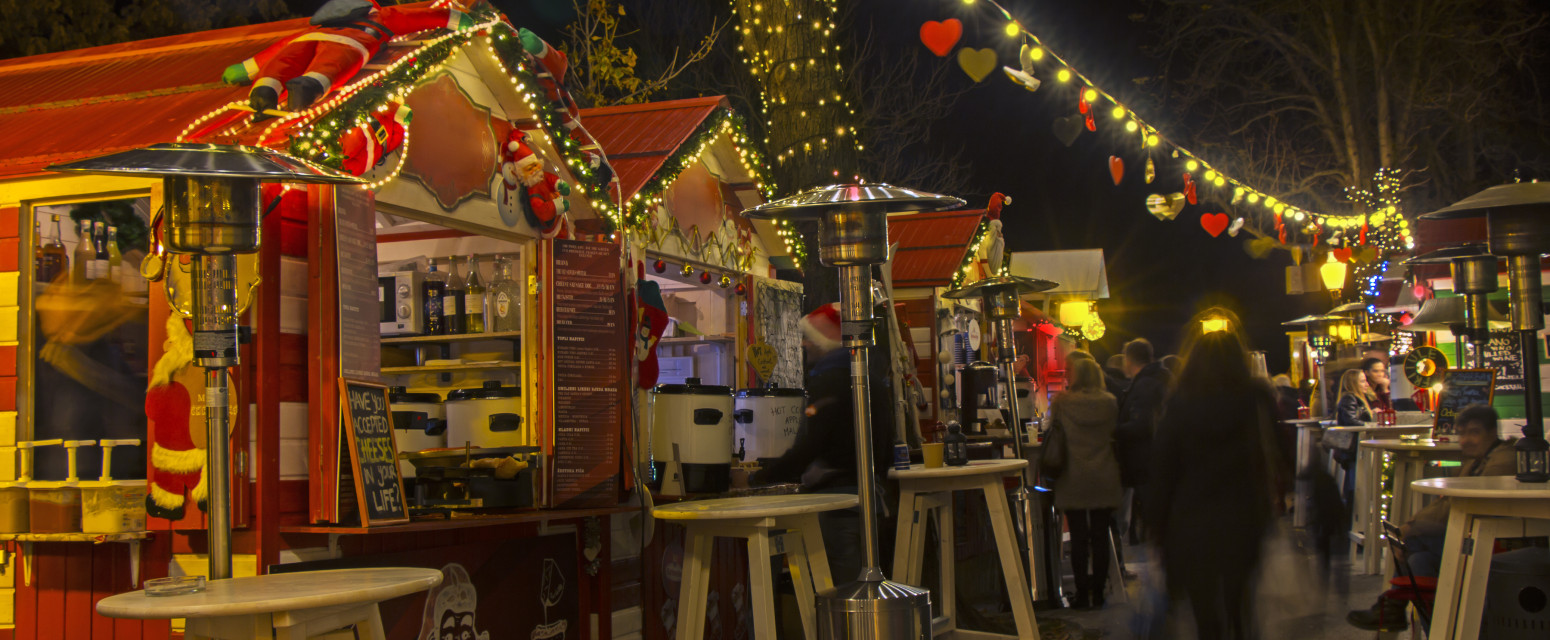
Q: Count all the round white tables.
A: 7